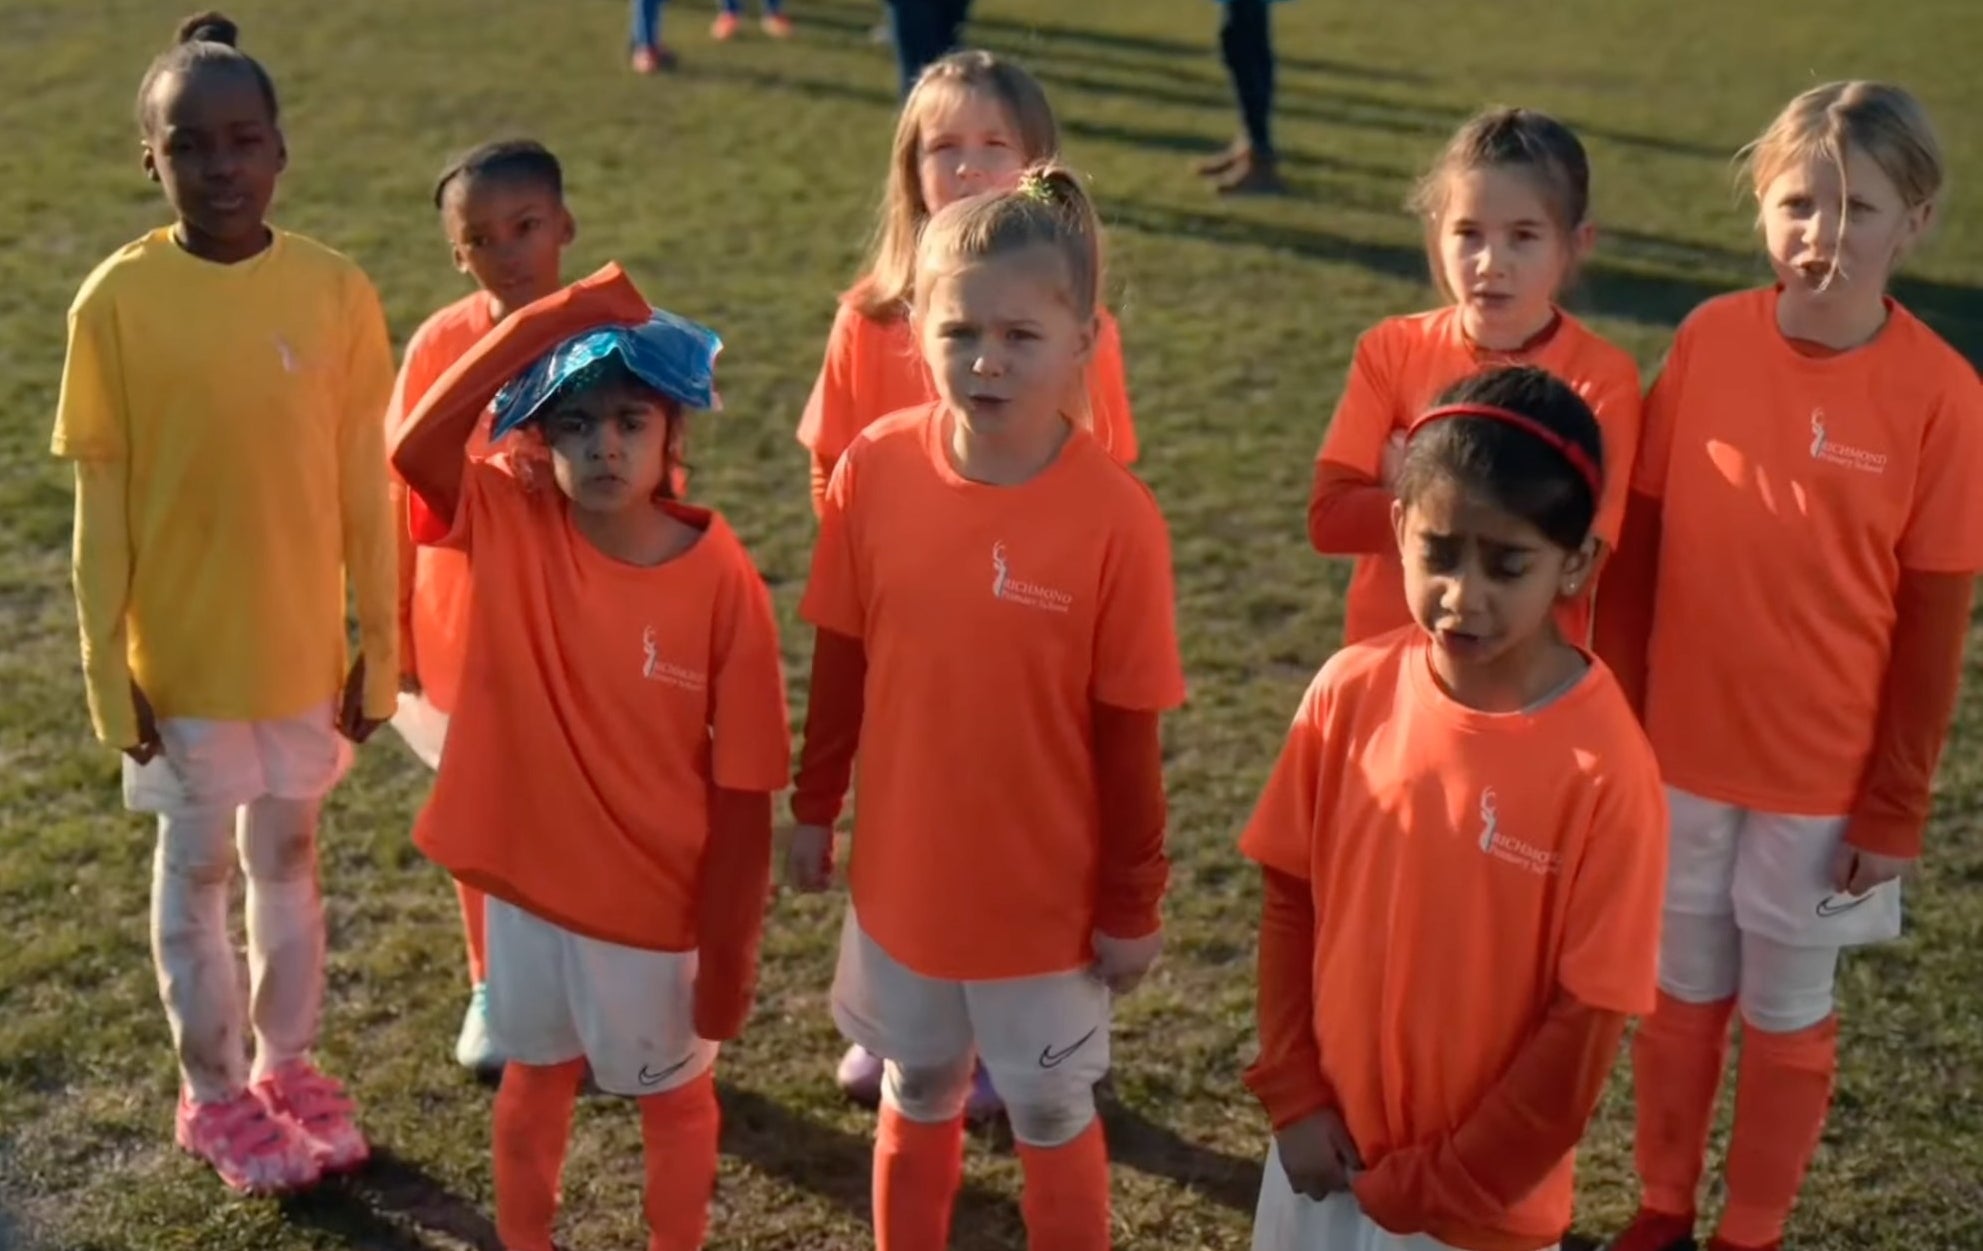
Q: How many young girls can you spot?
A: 8